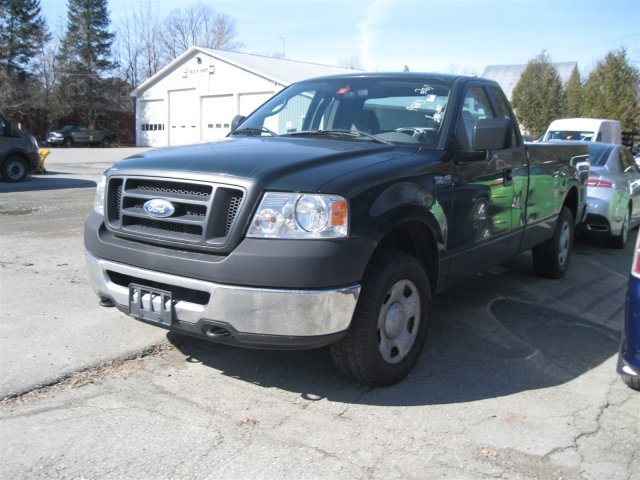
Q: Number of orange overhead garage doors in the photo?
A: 0